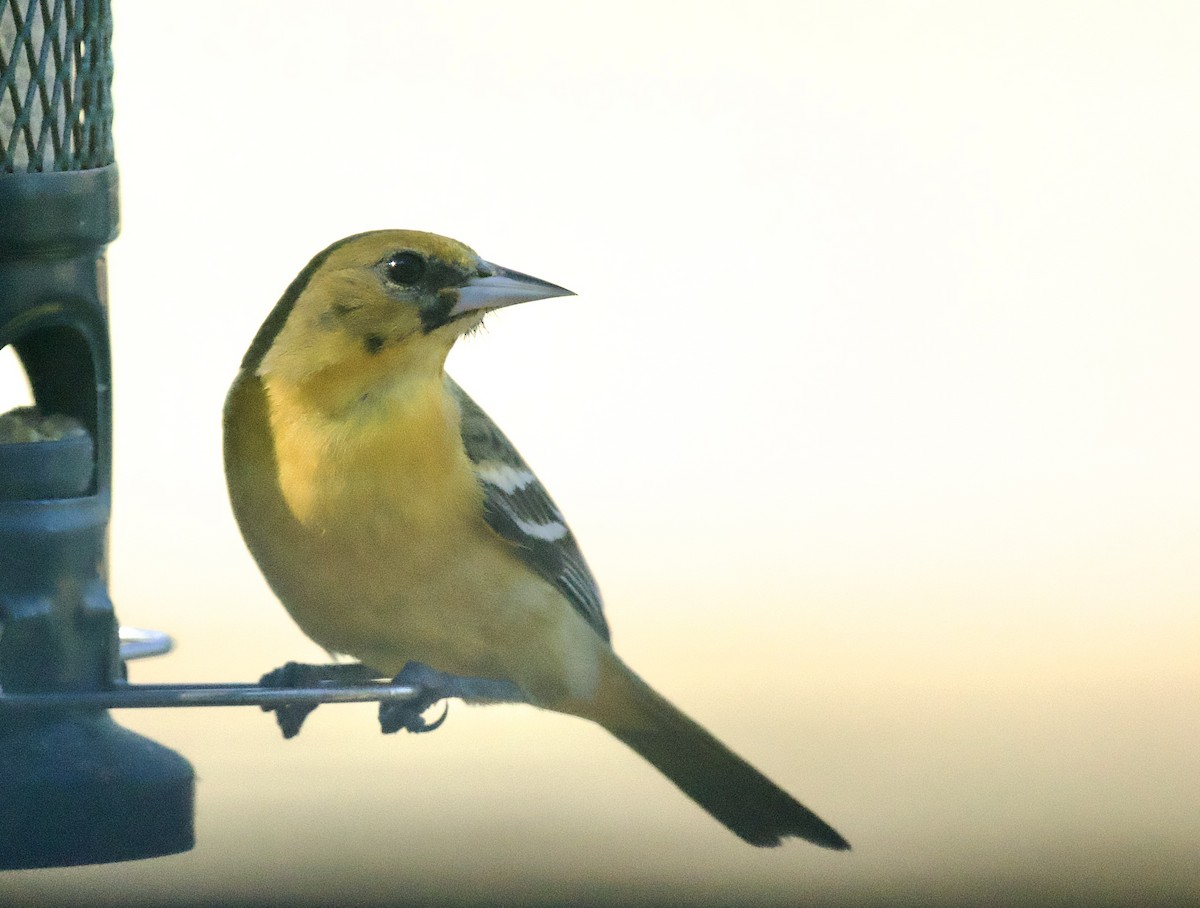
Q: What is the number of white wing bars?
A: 2